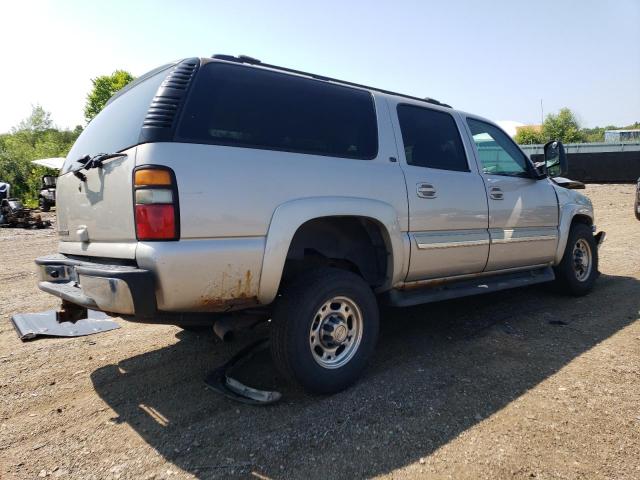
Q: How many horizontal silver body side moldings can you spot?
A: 2